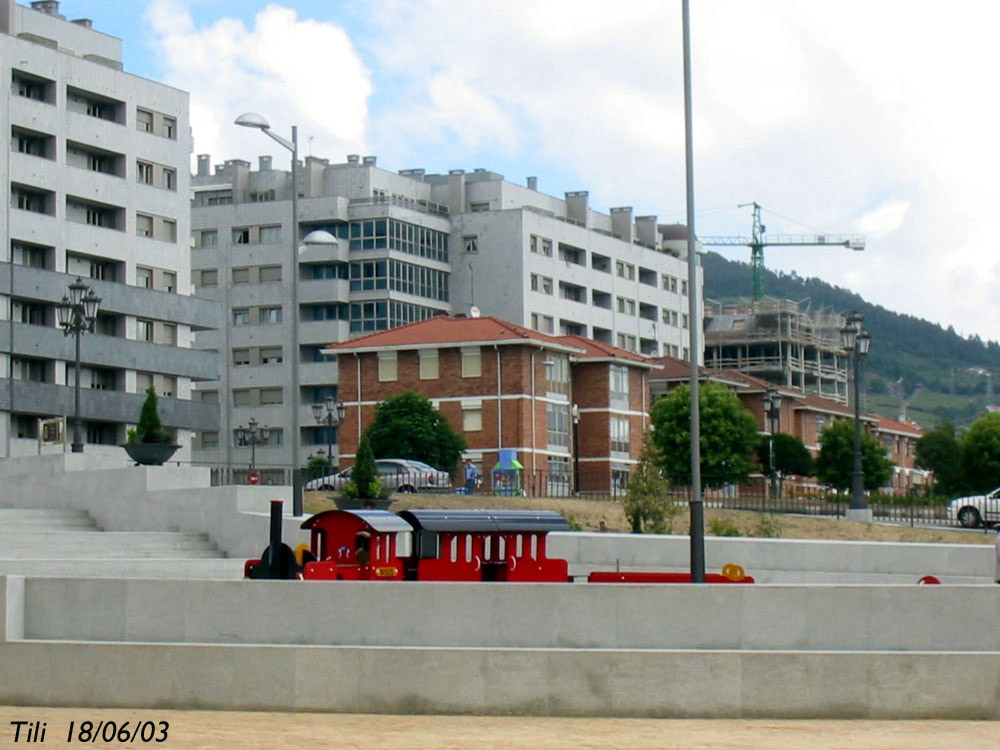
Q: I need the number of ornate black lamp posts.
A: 5